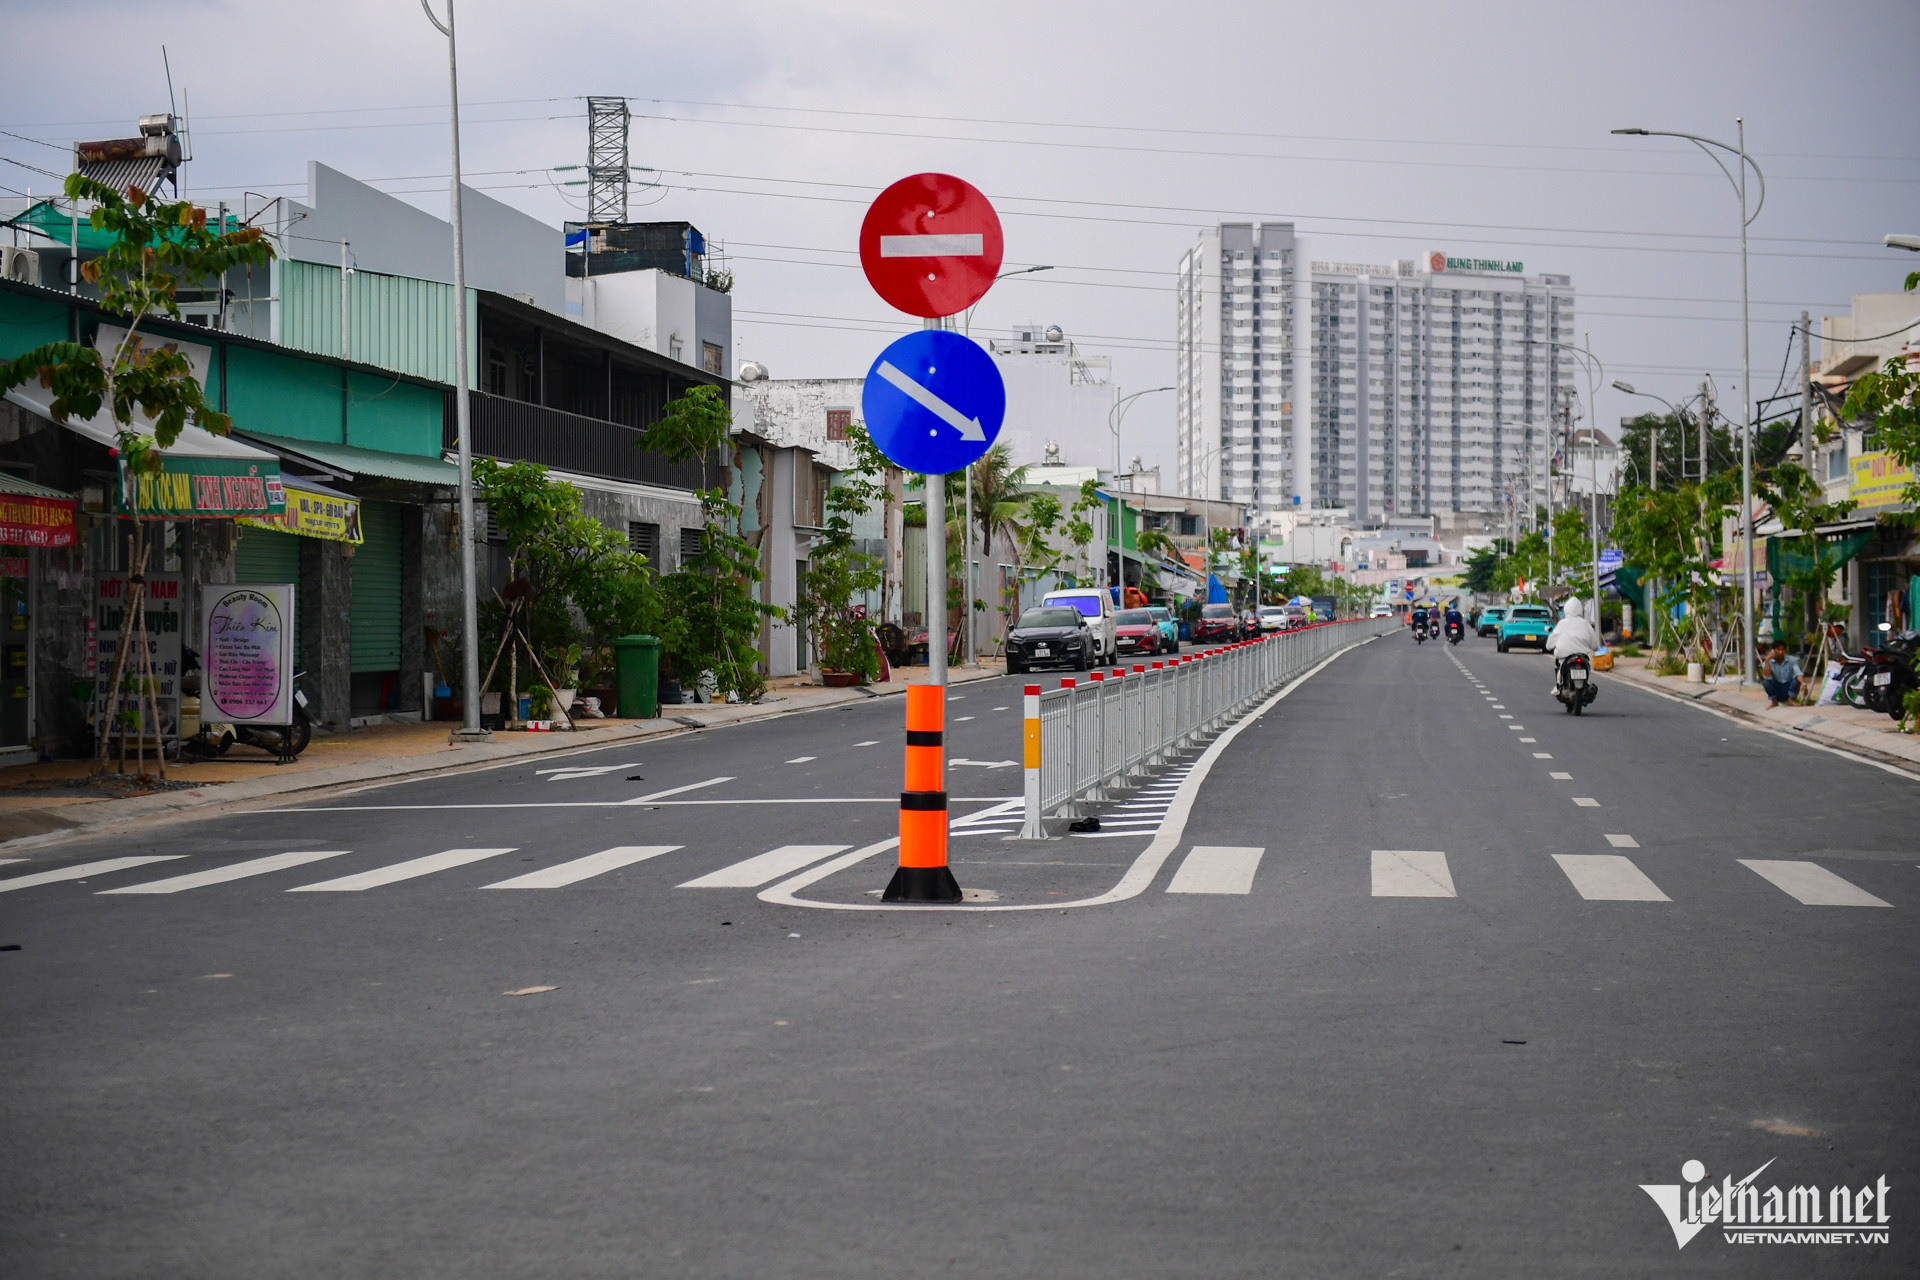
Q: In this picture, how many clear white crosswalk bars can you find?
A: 9